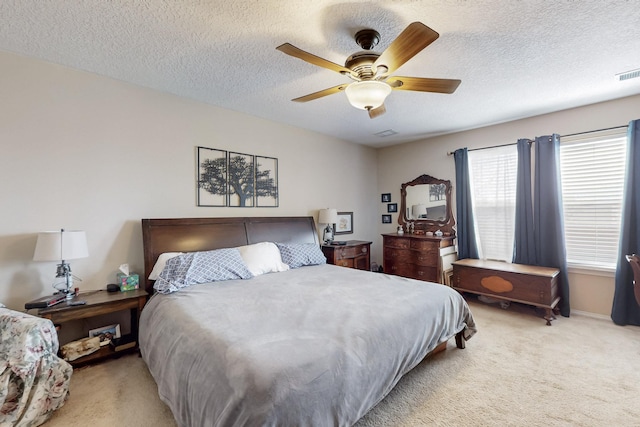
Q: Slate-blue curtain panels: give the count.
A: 4